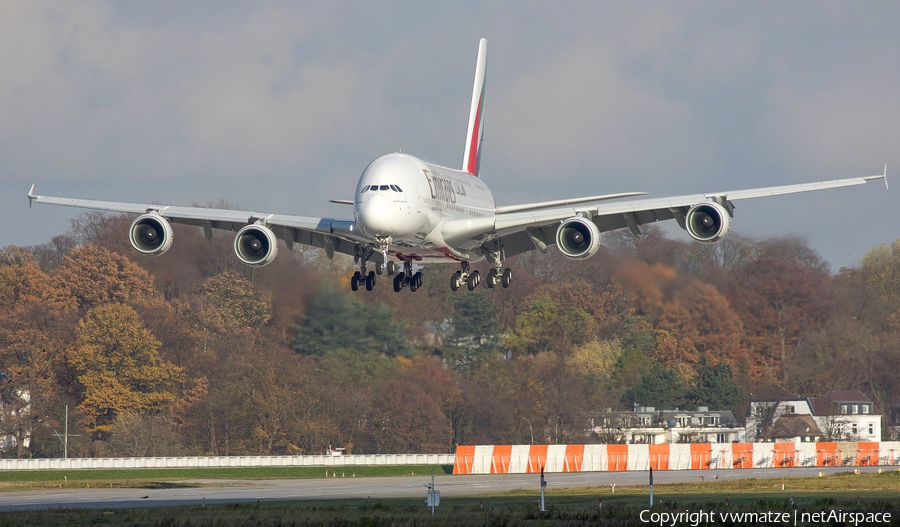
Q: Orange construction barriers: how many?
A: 11